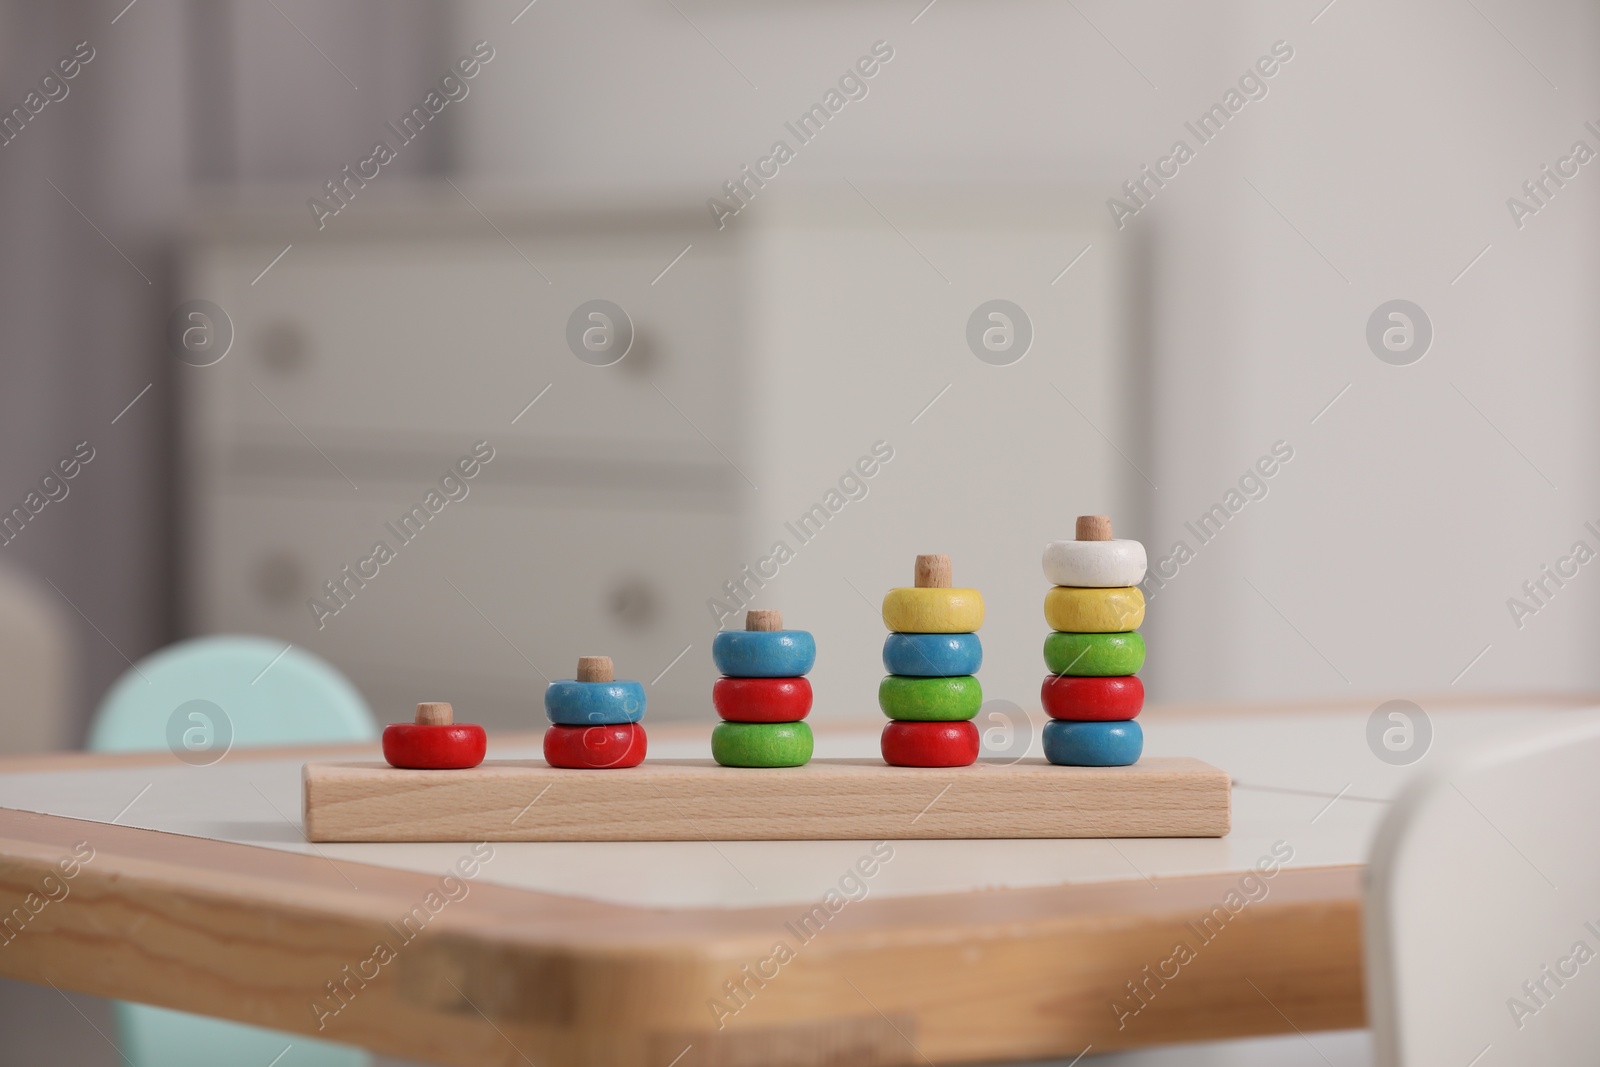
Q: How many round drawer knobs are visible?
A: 4